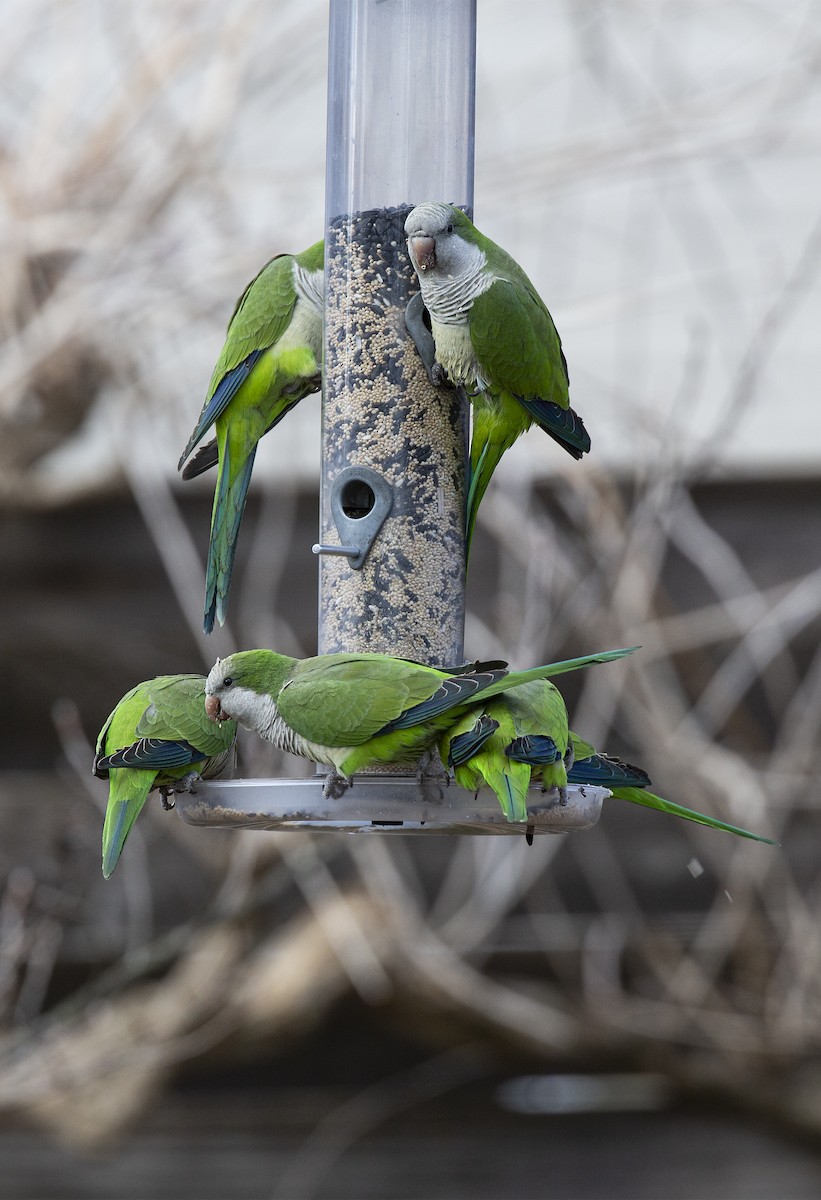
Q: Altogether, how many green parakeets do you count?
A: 6